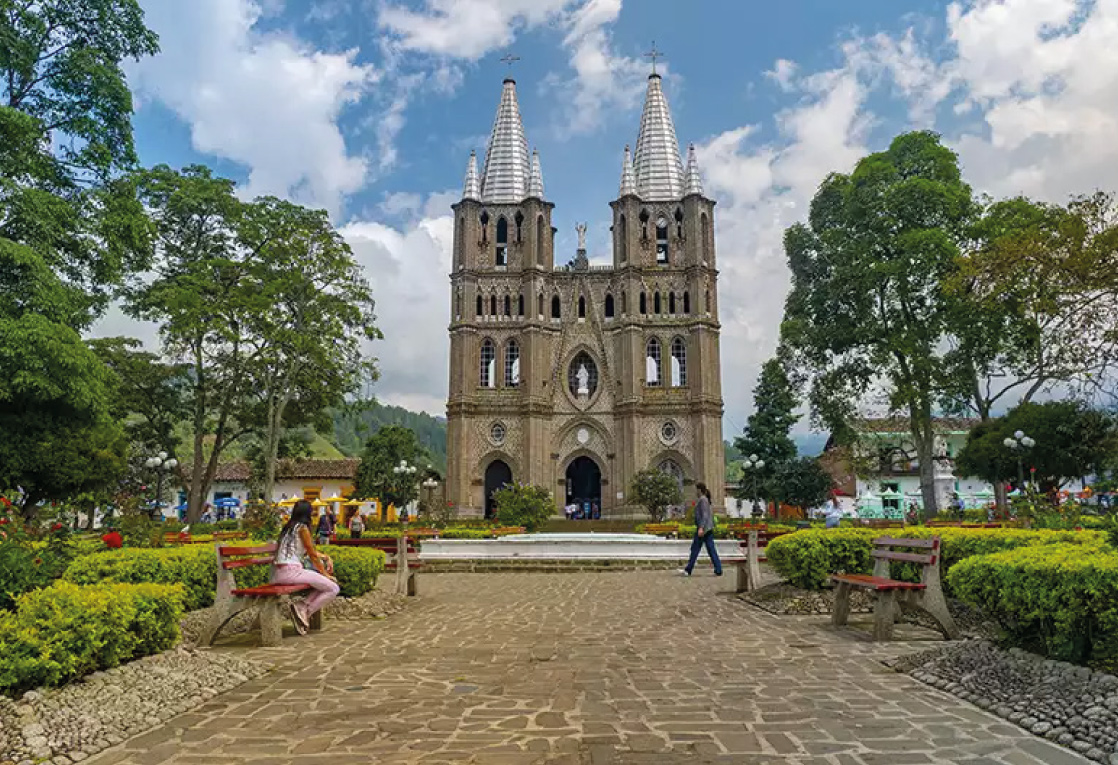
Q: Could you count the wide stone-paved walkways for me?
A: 1